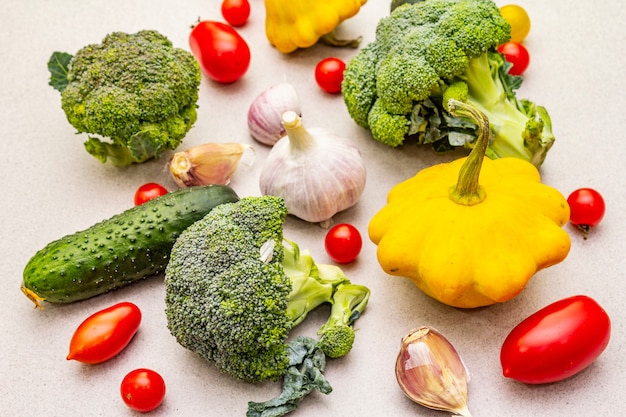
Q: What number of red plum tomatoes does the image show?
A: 3